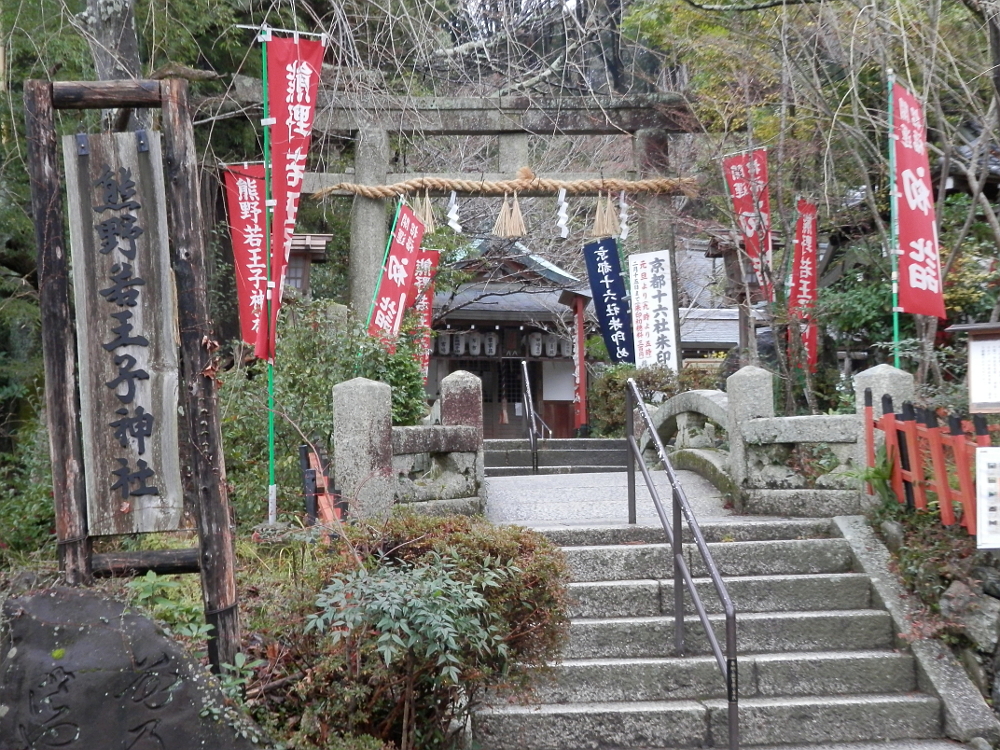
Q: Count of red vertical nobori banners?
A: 7